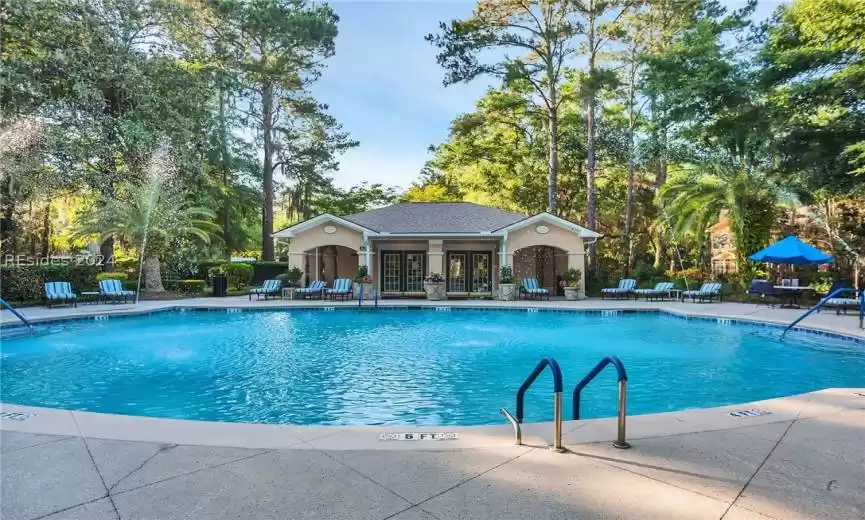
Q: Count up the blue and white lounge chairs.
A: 10